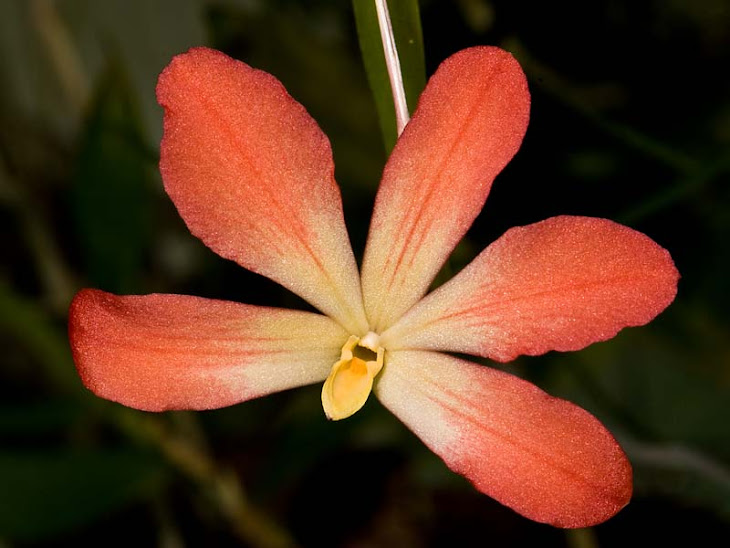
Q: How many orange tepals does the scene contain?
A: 5